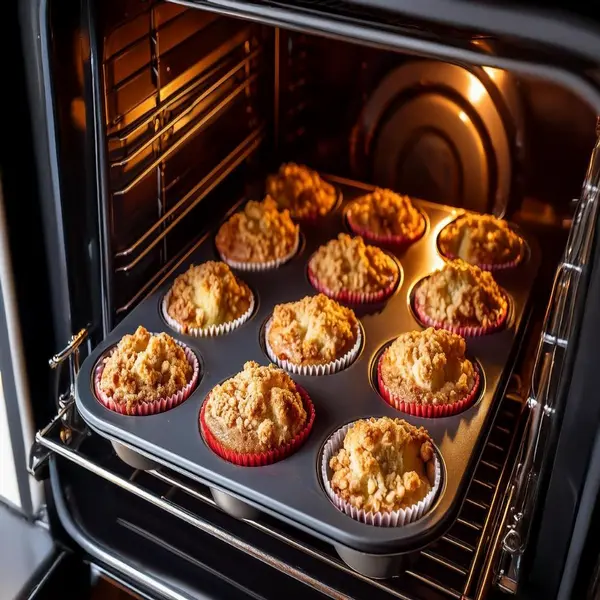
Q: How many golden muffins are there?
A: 12